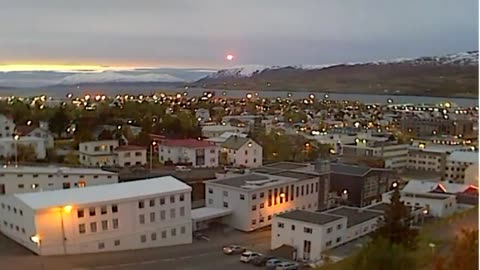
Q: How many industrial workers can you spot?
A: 0